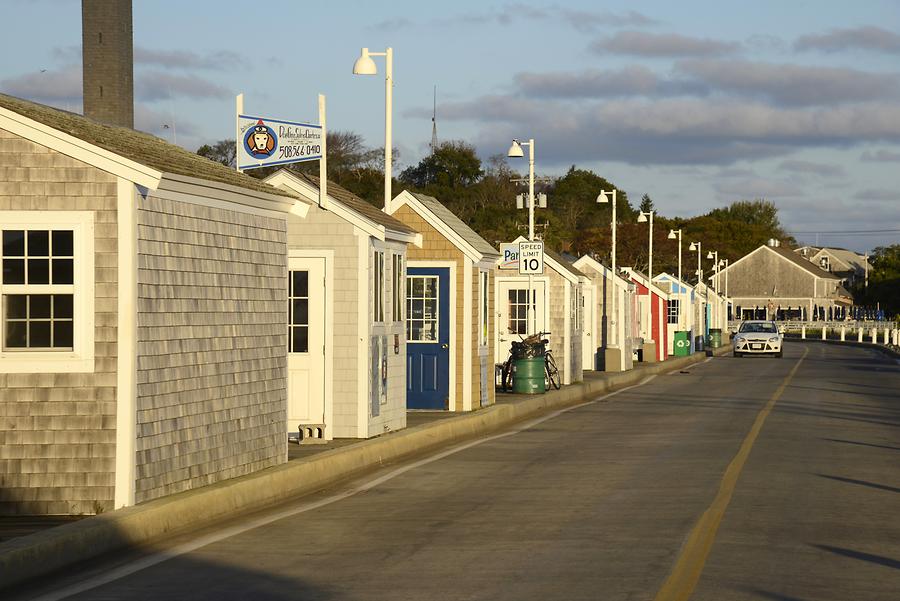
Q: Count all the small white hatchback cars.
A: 1